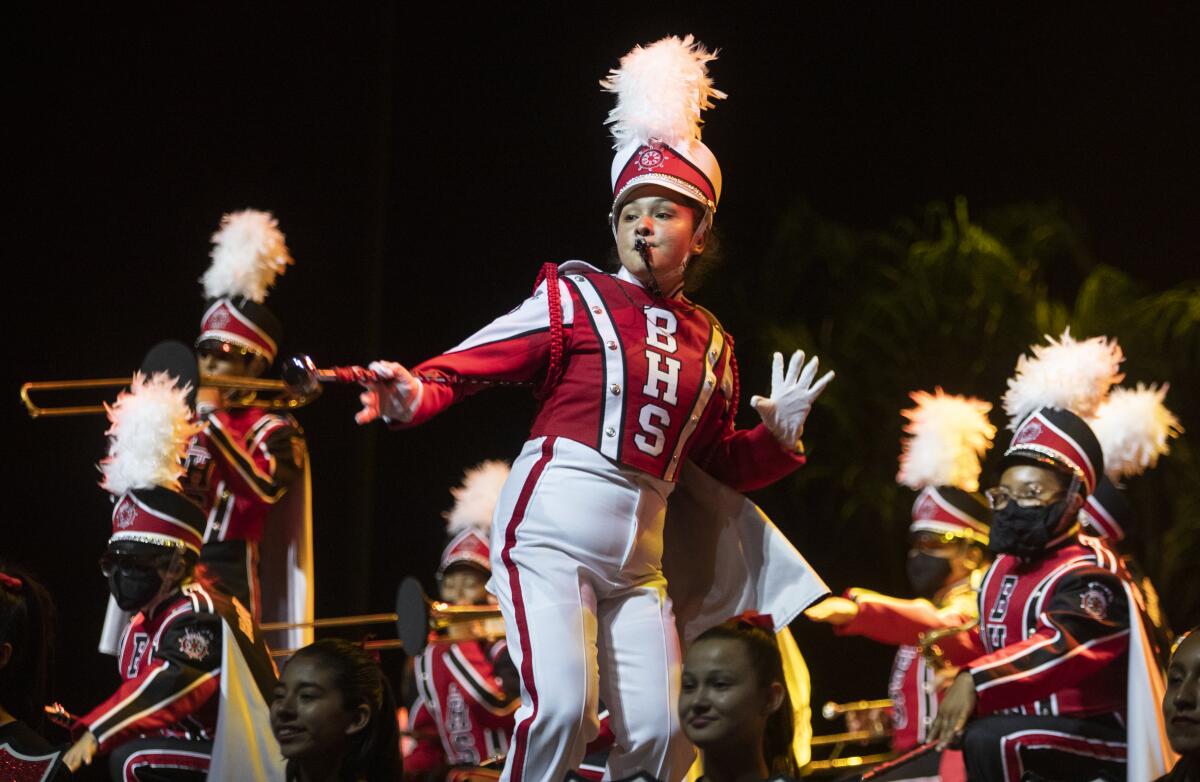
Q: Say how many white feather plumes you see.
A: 7